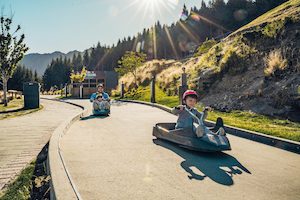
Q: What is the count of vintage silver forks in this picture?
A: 0